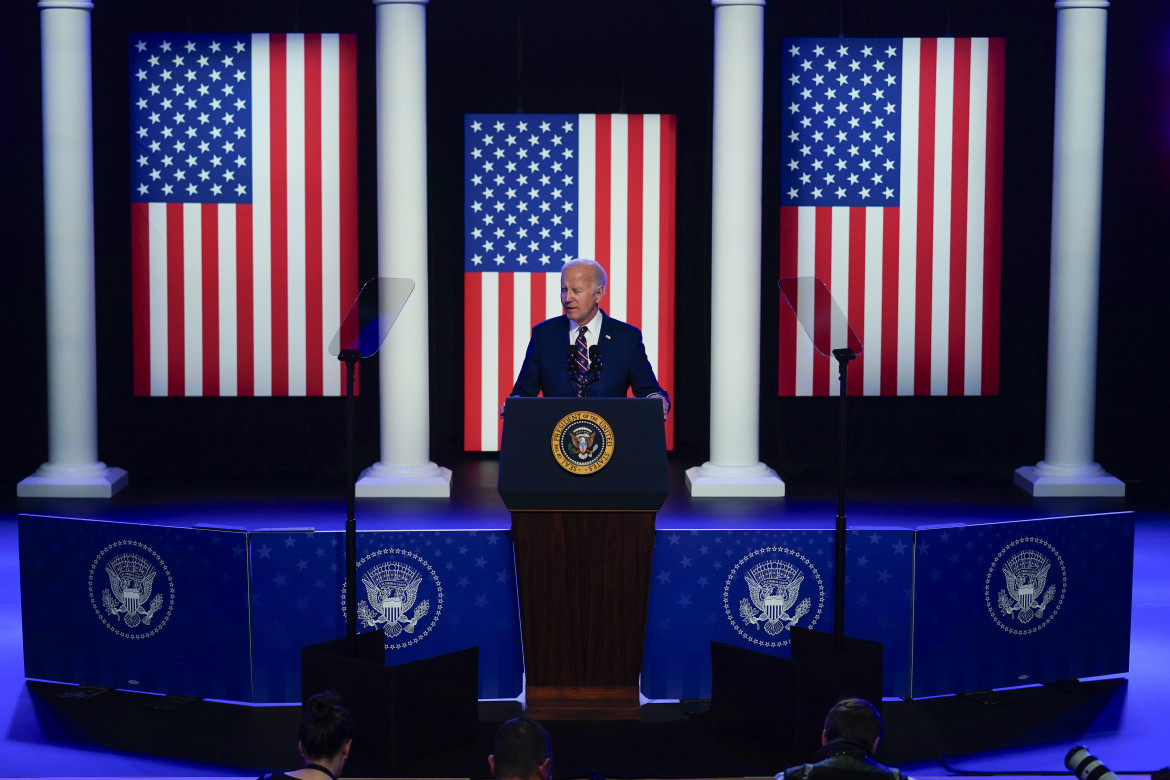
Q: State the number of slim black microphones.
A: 2